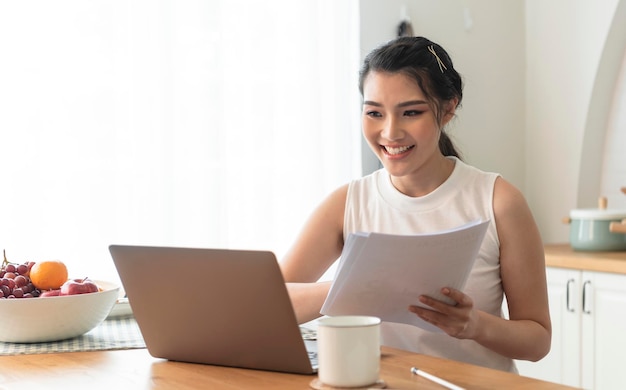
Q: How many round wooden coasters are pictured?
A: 1